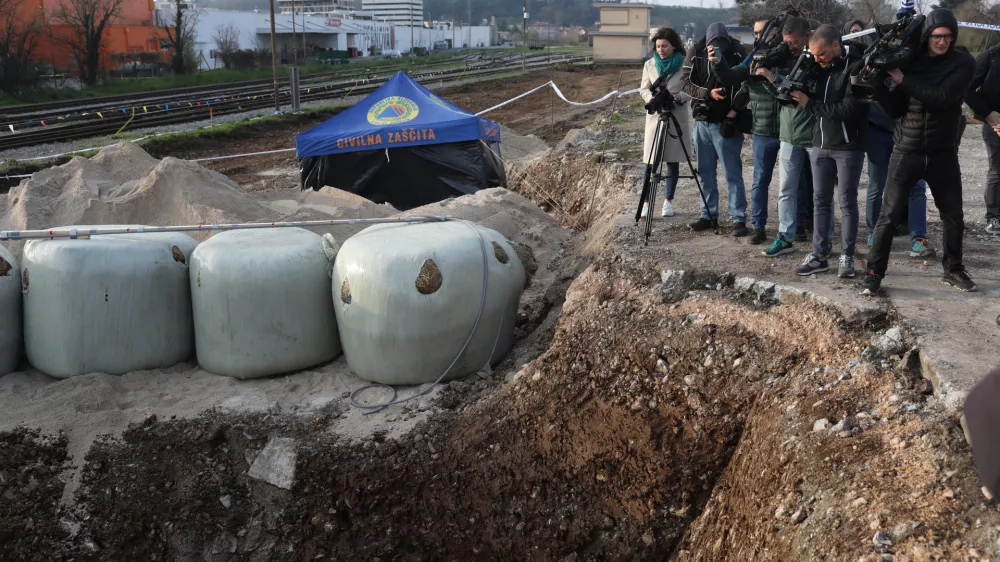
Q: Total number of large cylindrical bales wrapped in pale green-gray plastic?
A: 4